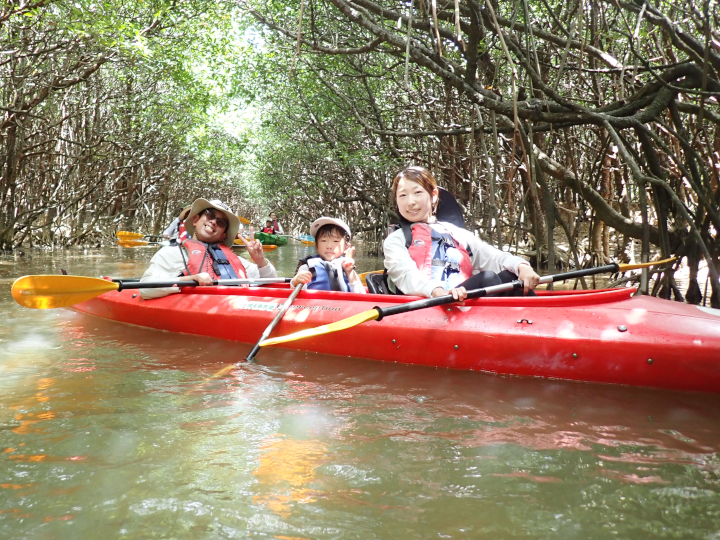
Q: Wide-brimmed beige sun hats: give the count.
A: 1